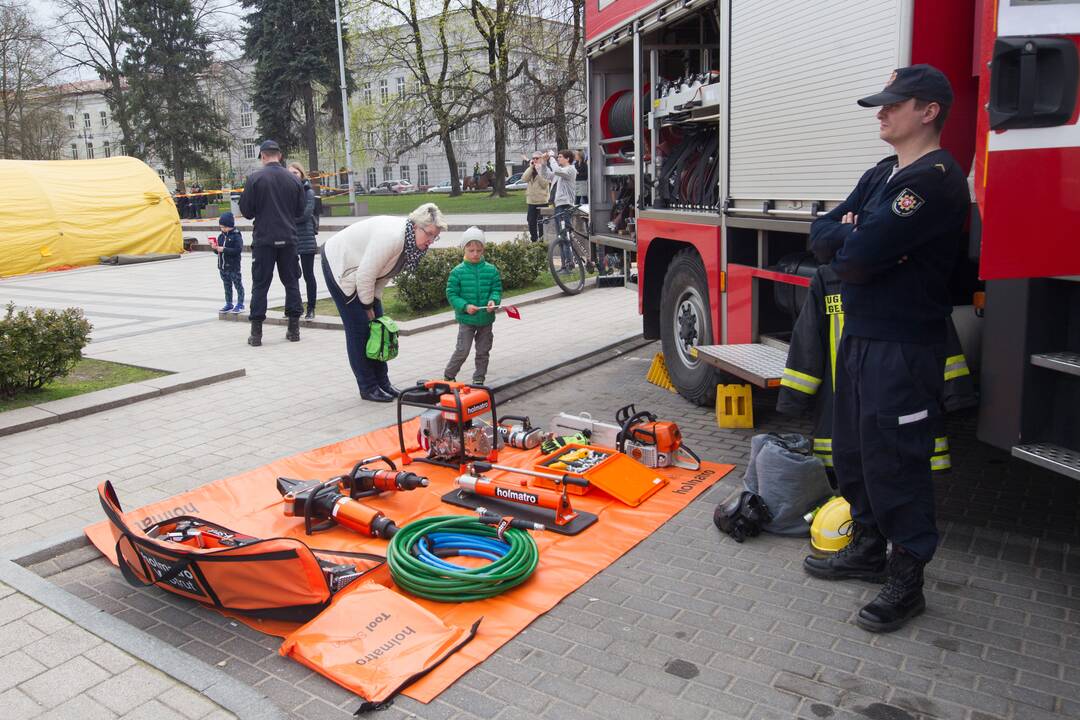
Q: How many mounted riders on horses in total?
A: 2